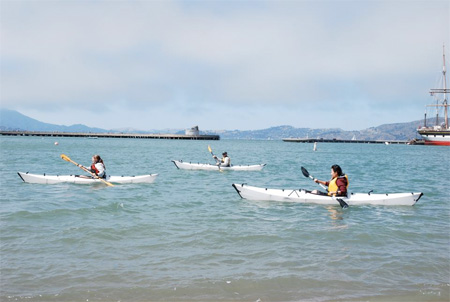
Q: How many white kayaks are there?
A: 3